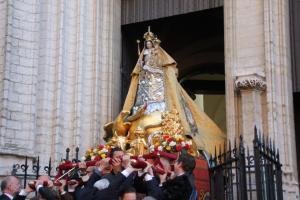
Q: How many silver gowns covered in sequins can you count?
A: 1